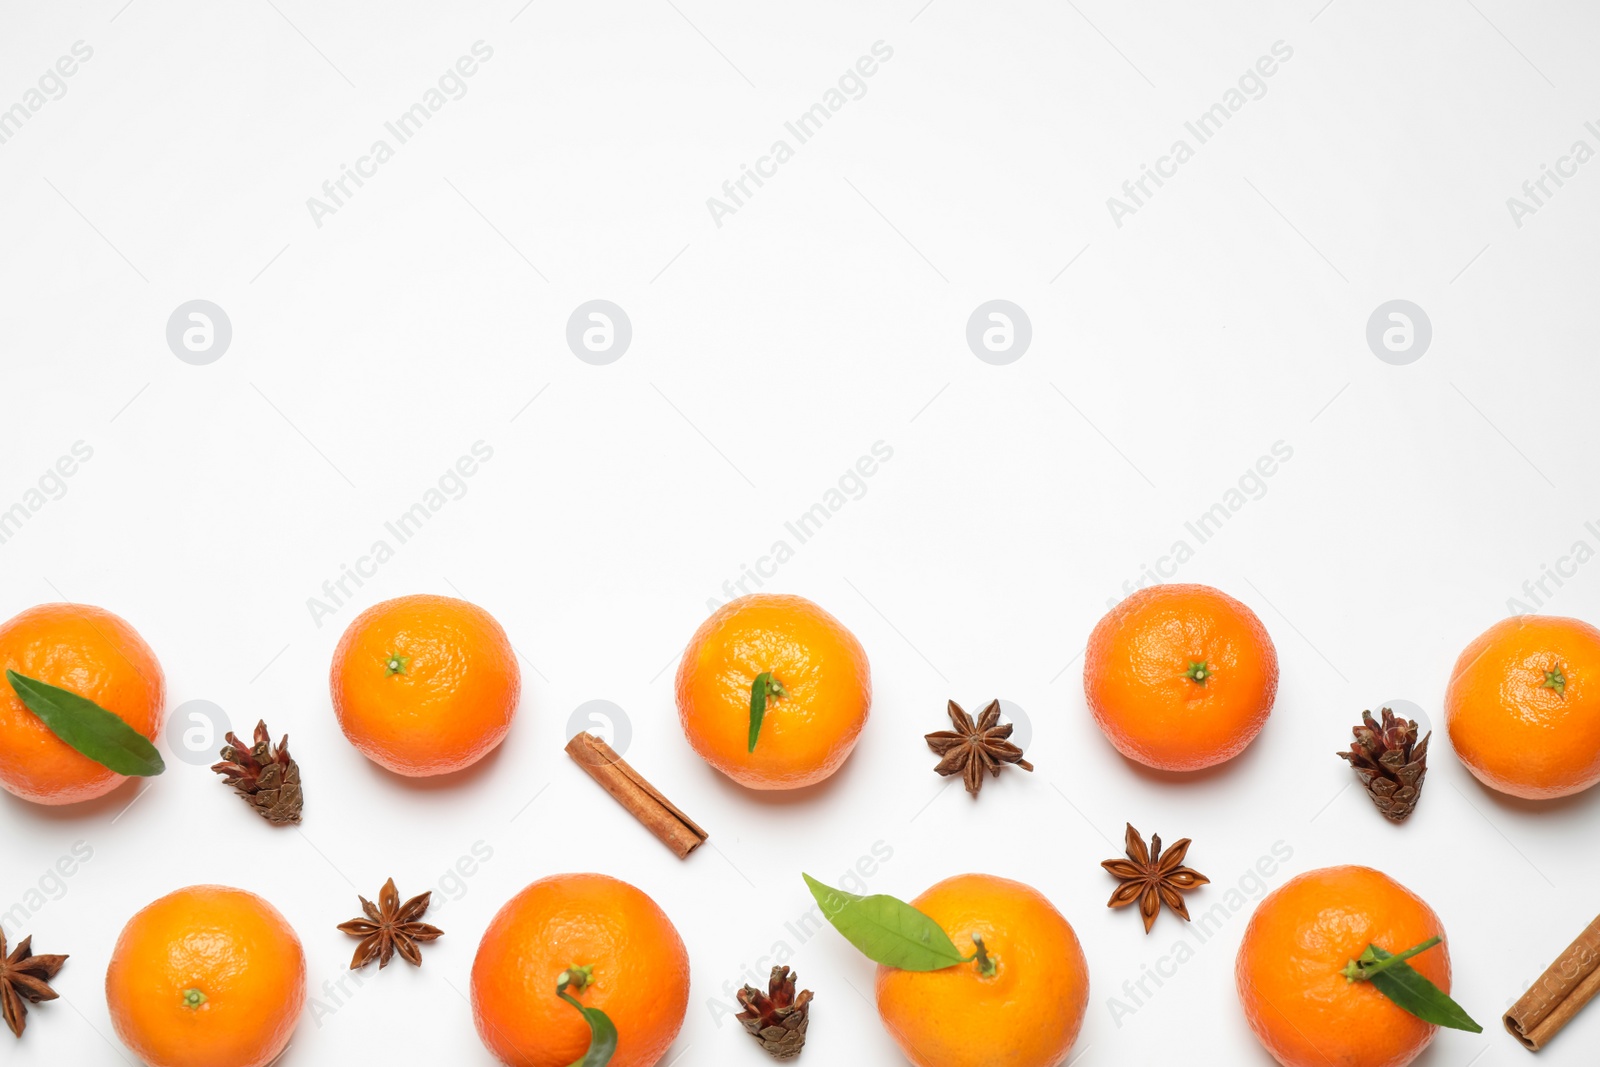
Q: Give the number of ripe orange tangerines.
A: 9